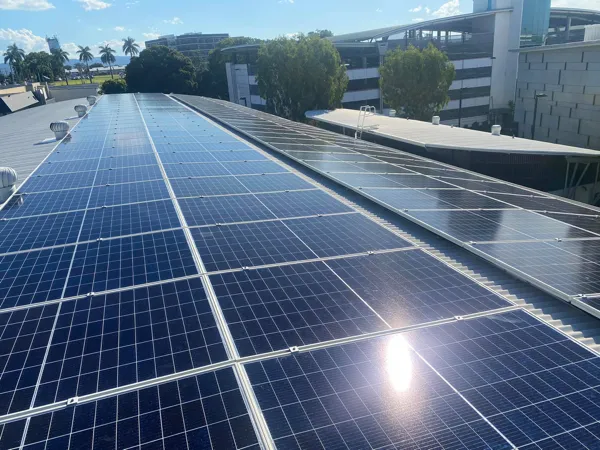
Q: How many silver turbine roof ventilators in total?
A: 4